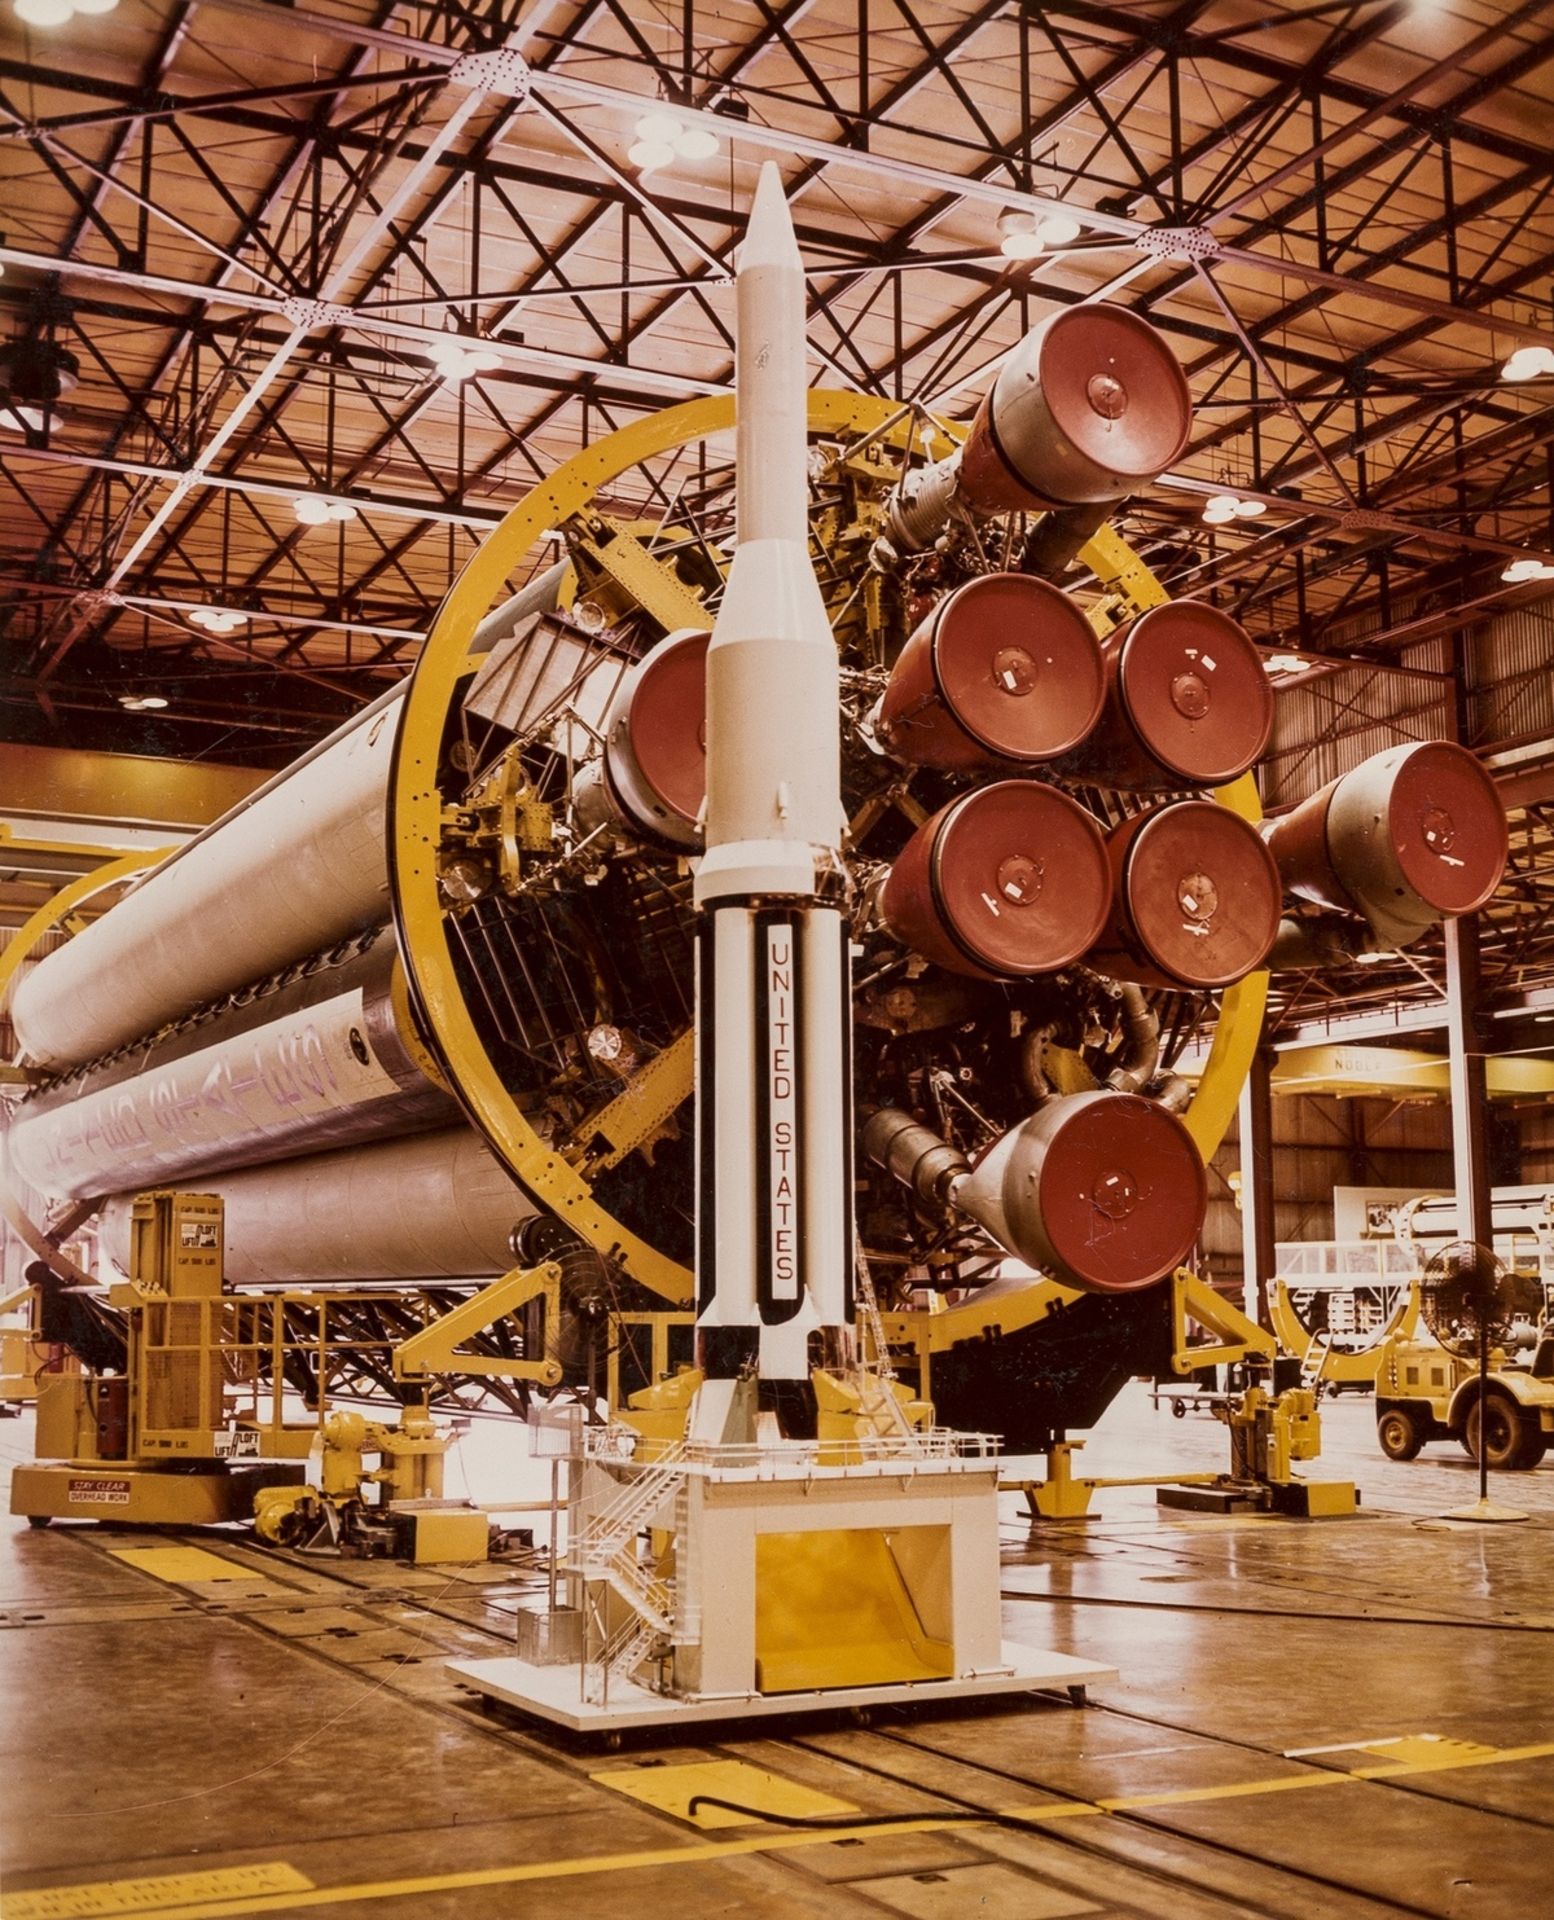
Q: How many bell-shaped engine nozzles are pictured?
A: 8